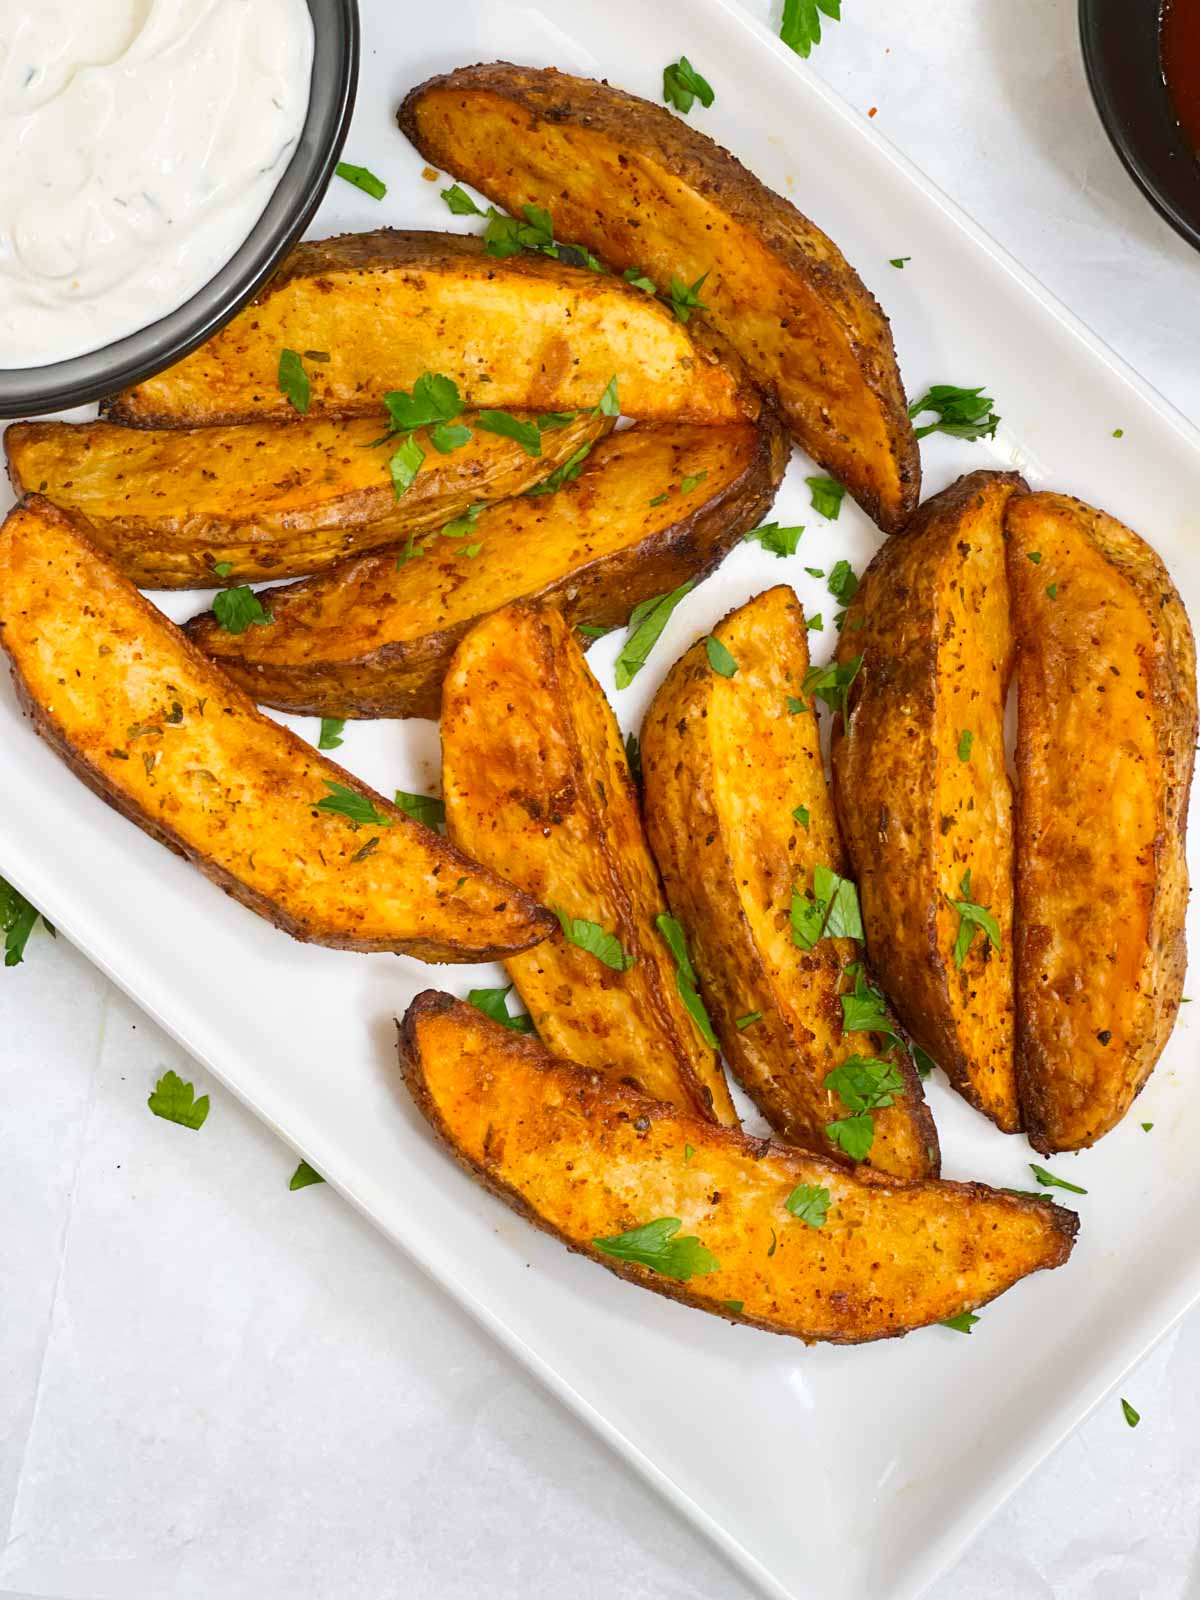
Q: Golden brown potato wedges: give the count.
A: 10